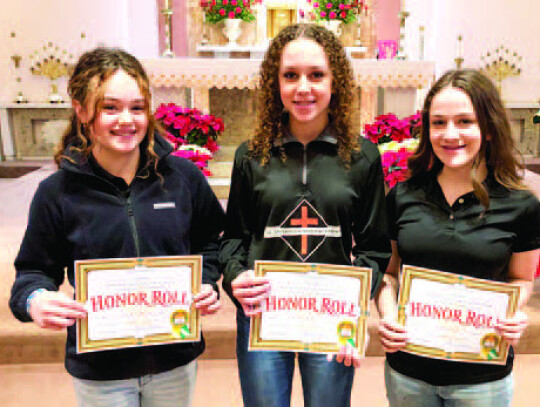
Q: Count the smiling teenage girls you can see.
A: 3